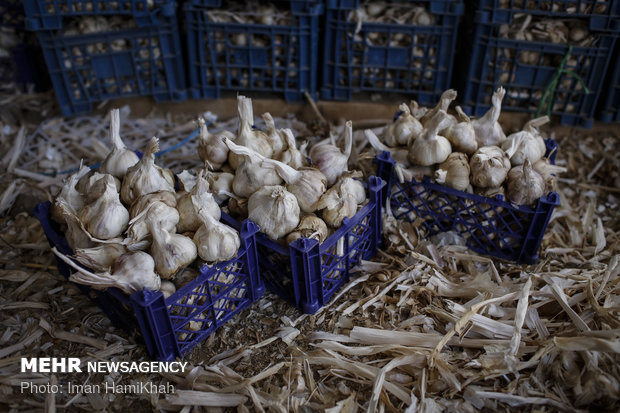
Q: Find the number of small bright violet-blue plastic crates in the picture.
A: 3